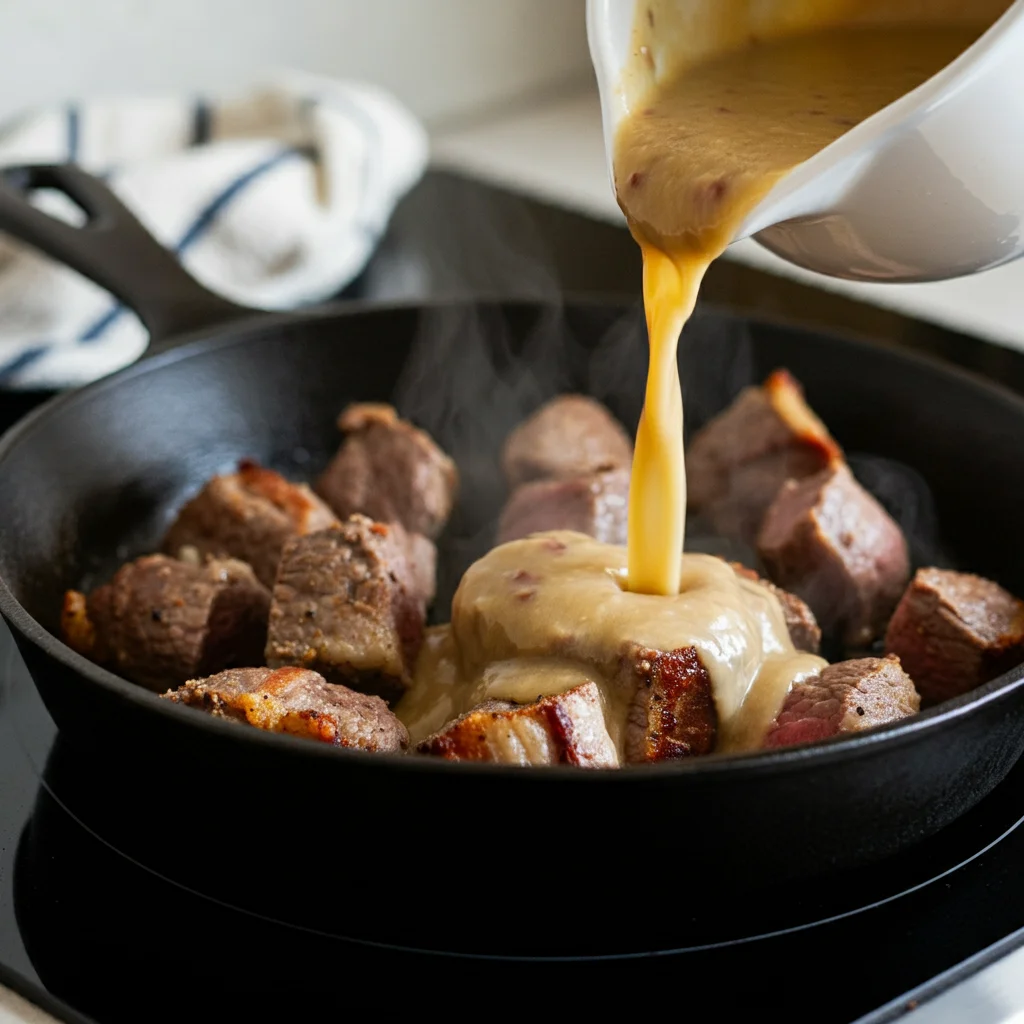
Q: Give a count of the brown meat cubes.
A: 14